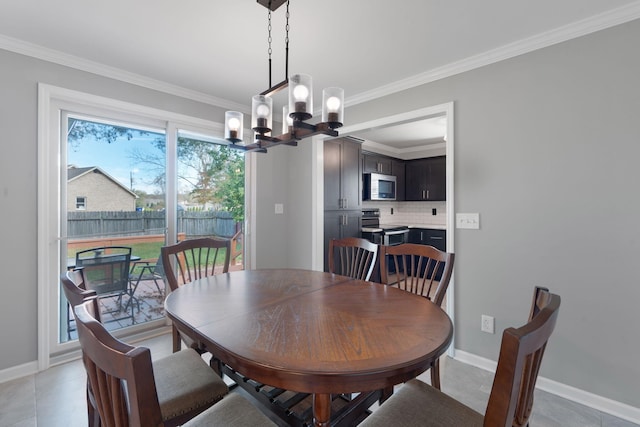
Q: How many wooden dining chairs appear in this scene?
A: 6